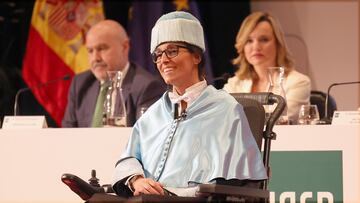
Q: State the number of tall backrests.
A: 1